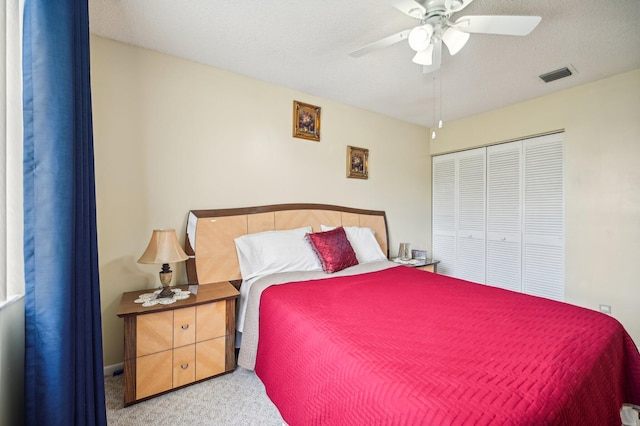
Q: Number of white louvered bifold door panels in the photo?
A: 4